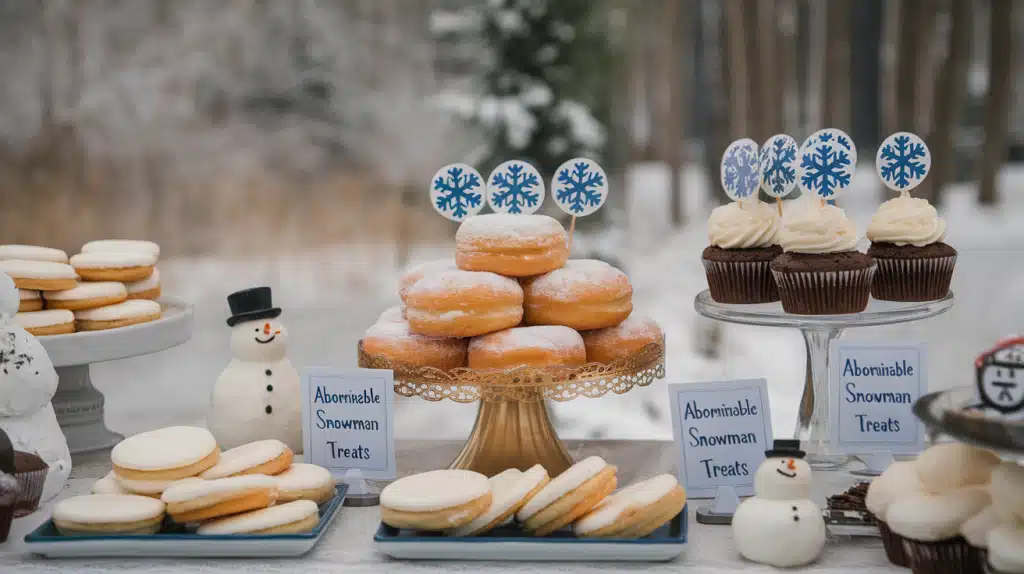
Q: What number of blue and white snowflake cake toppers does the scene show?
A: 7